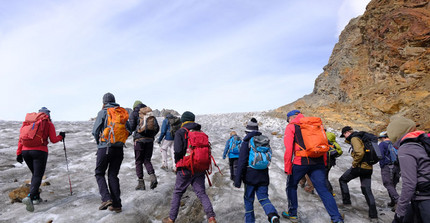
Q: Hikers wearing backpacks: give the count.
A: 12